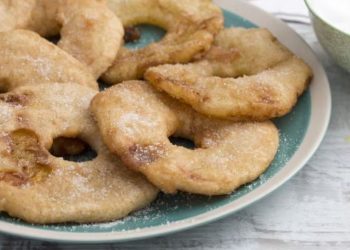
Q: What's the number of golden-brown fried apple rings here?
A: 6